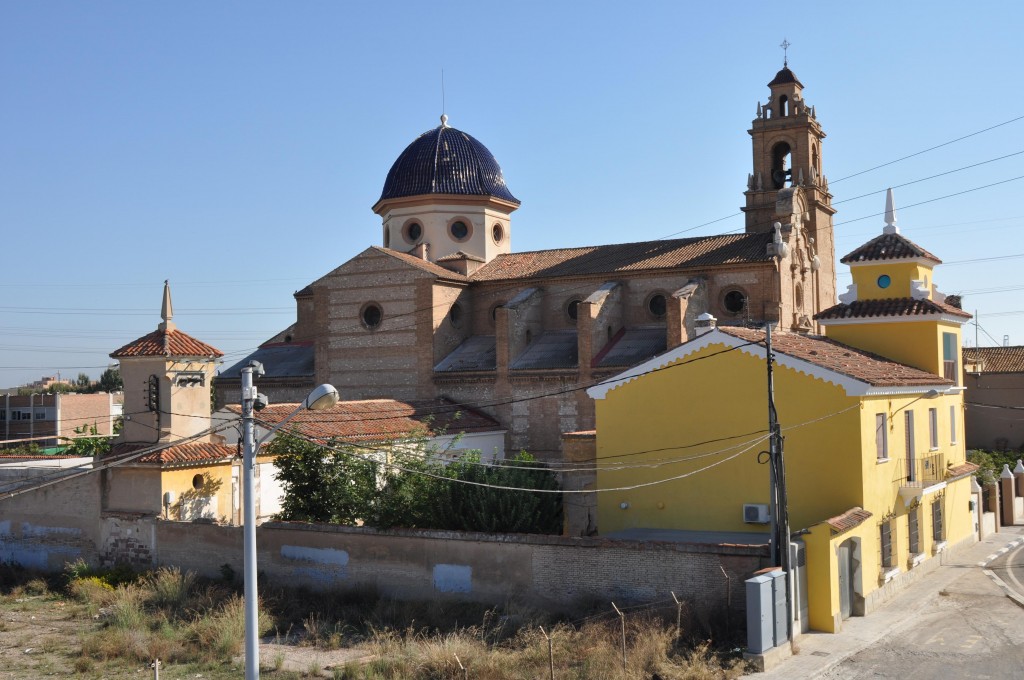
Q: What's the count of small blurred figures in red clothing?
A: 0